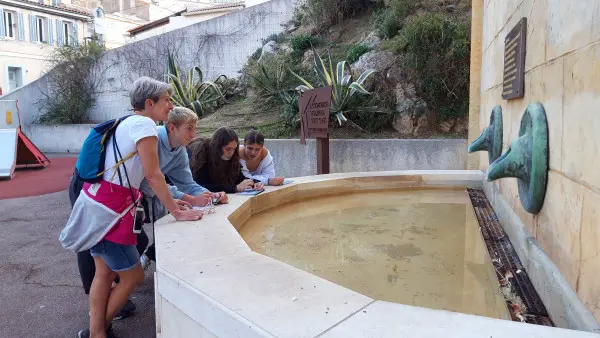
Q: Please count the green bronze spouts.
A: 2